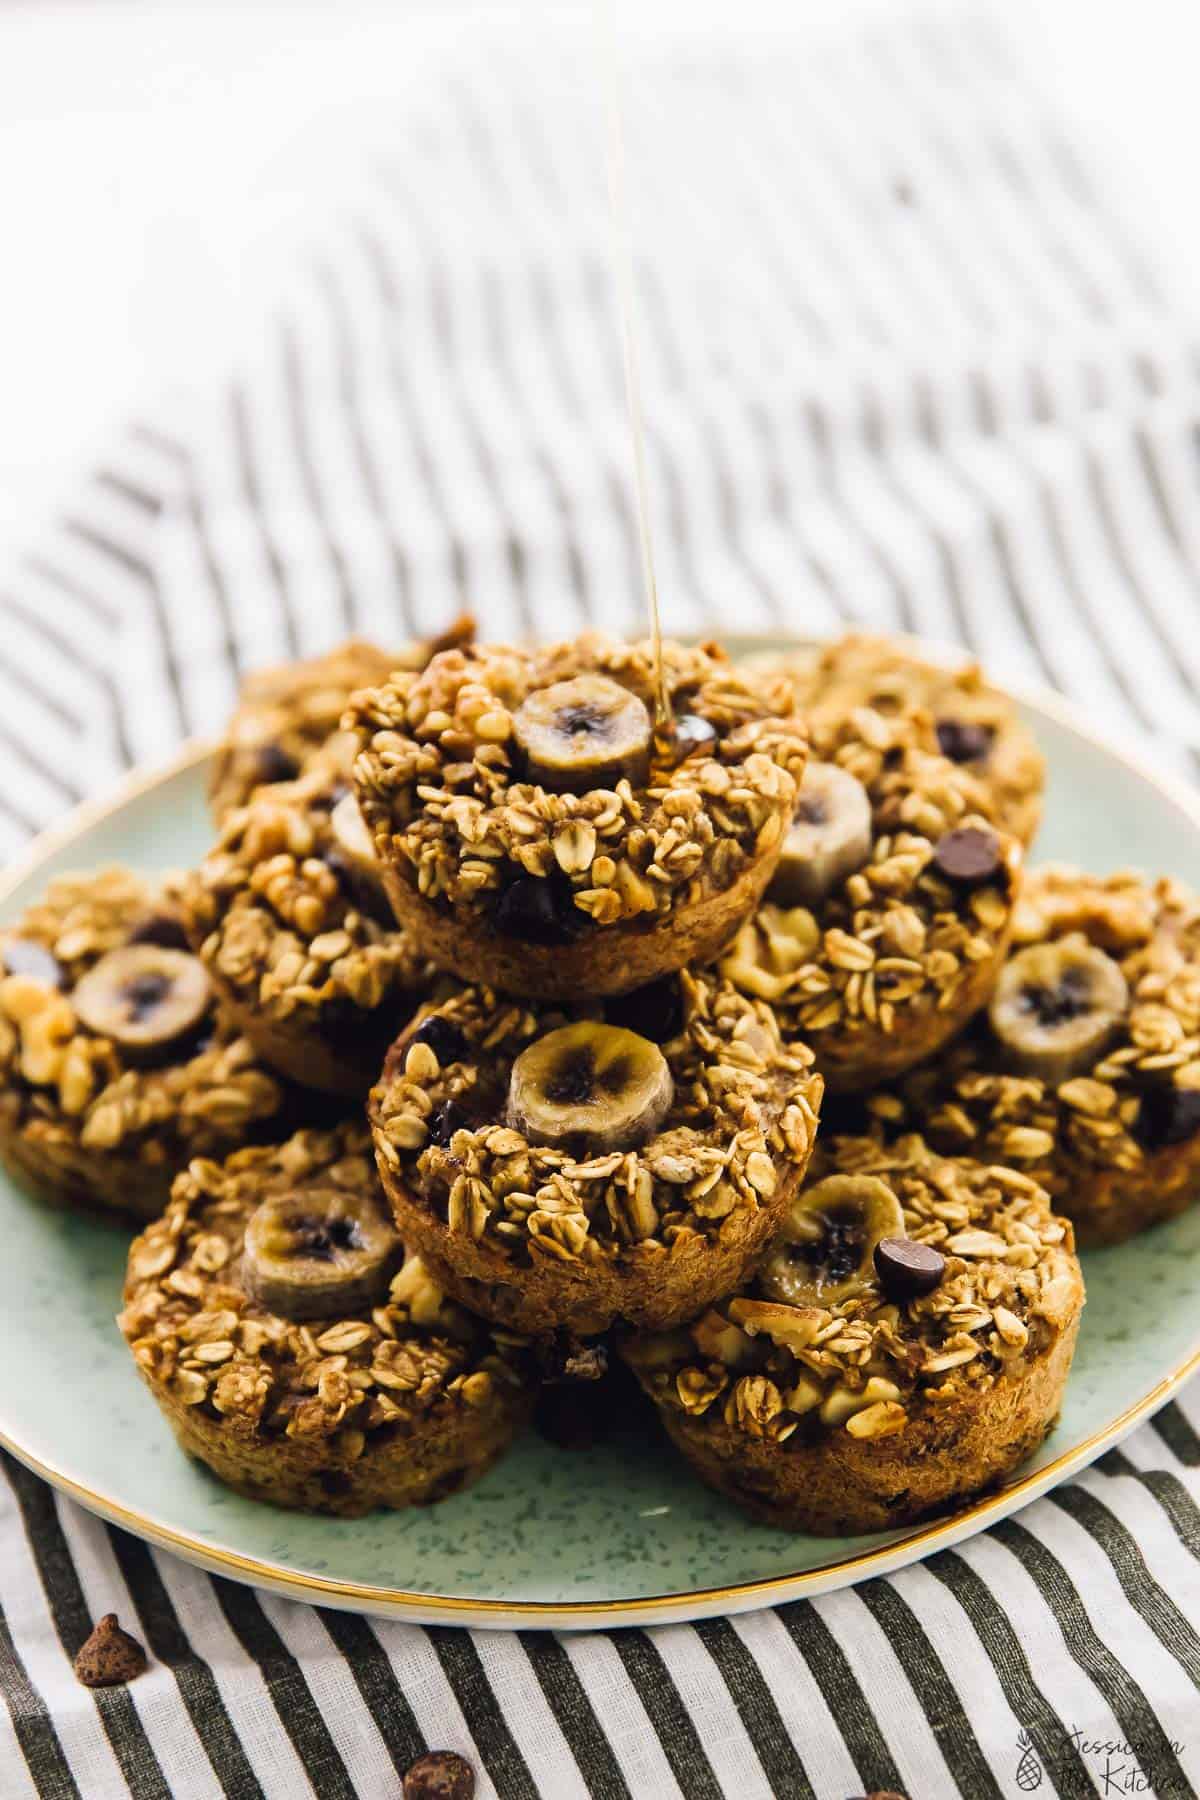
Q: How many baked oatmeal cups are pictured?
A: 10